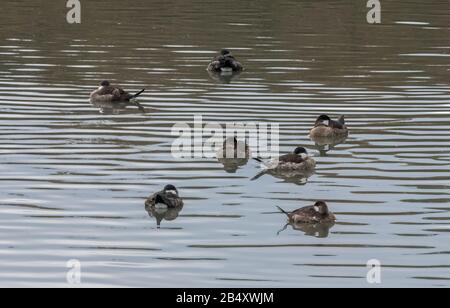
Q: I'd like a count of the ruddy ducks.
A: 7